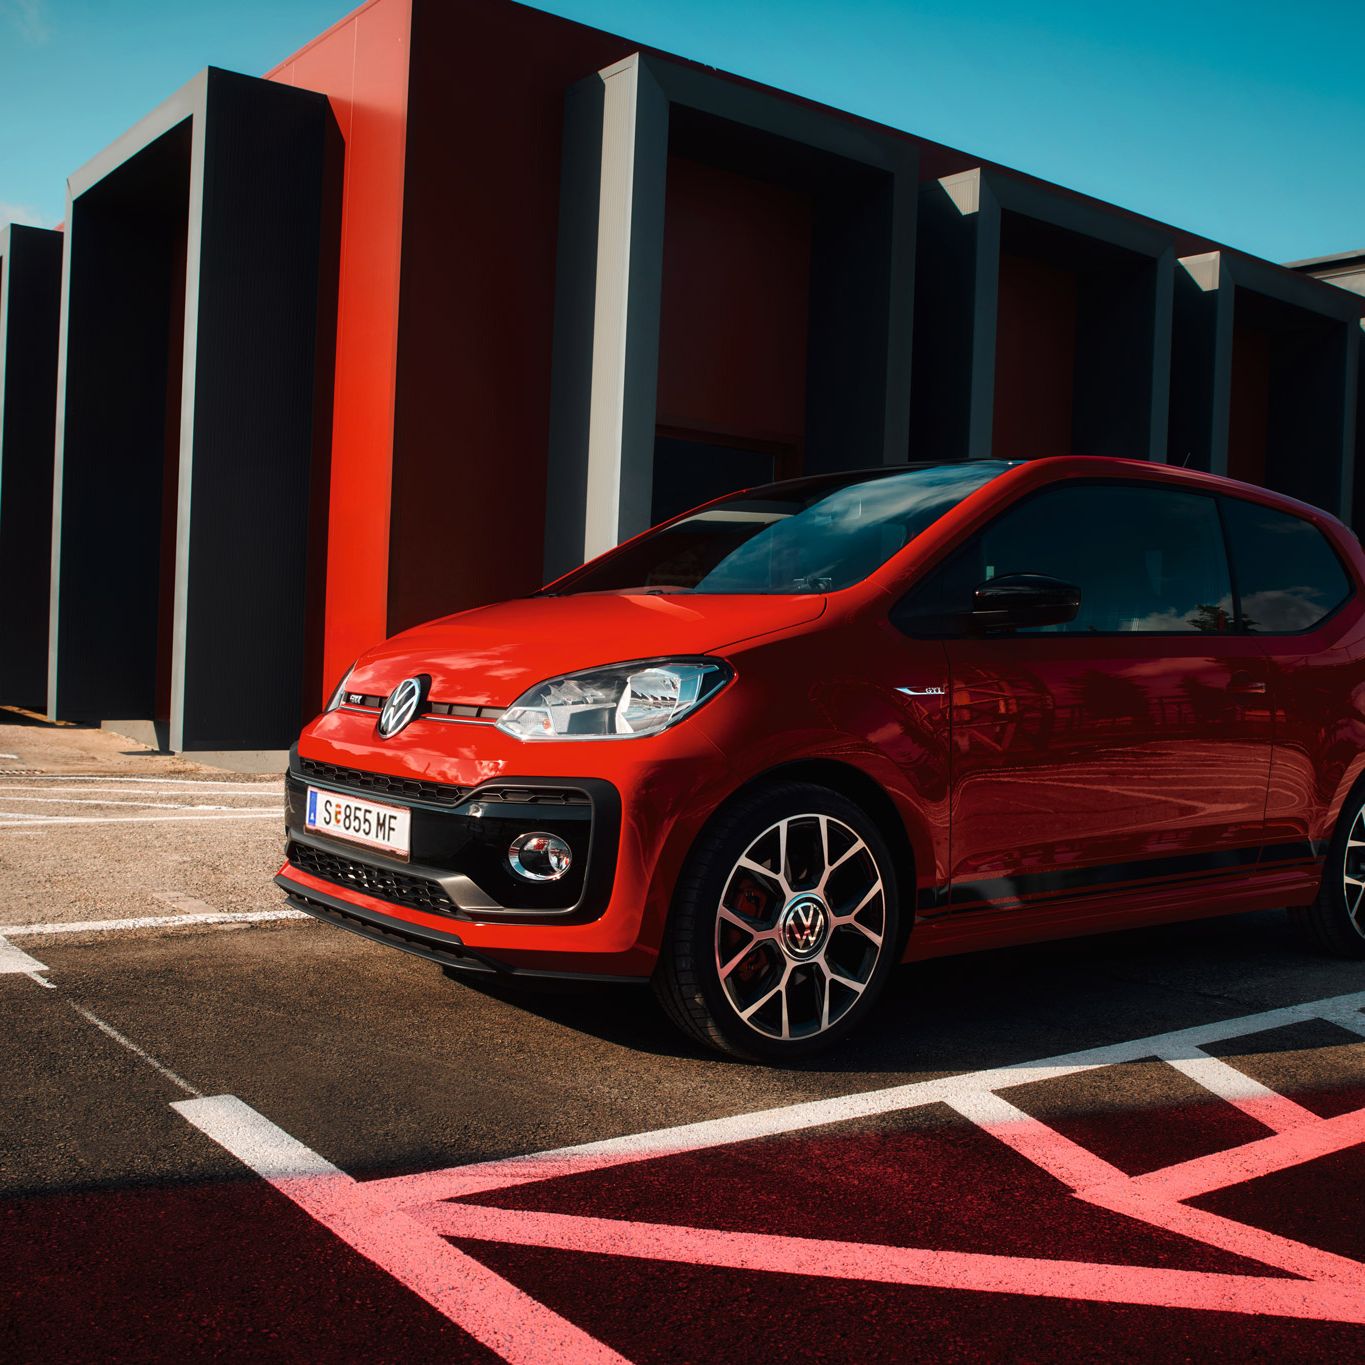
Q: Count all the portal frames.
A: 5